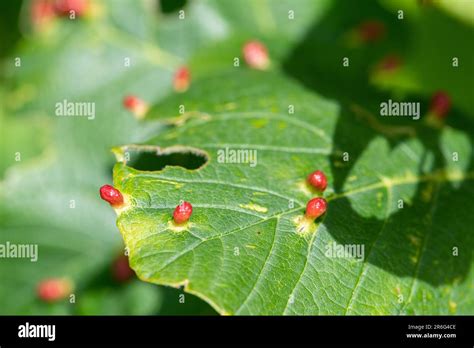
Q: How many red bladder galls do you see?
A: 14